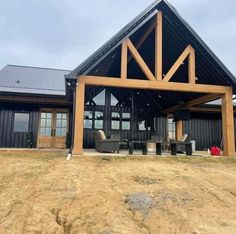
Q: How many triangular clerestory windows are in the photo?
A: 2